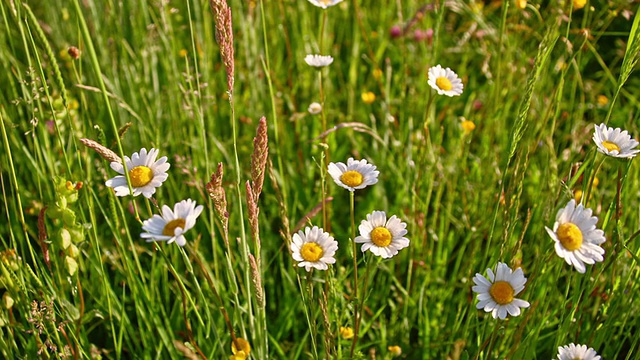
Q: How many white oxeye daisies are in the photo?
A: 12